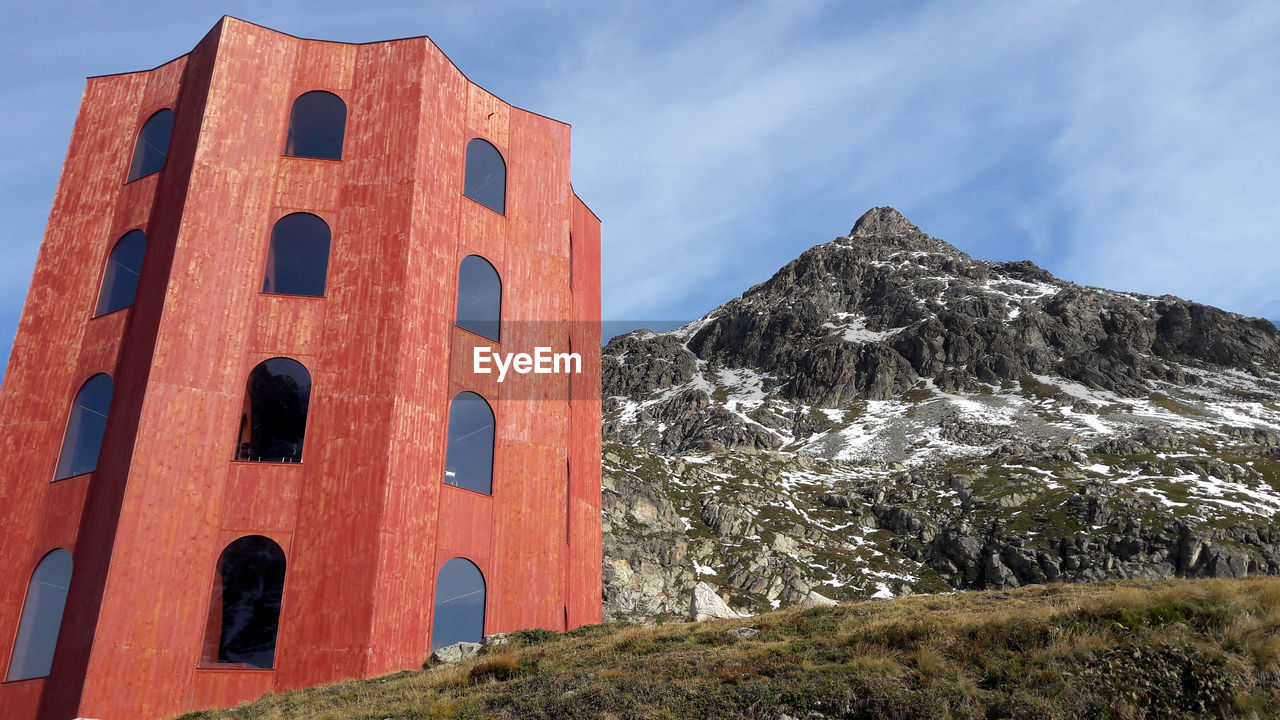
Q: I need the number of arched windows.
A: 12